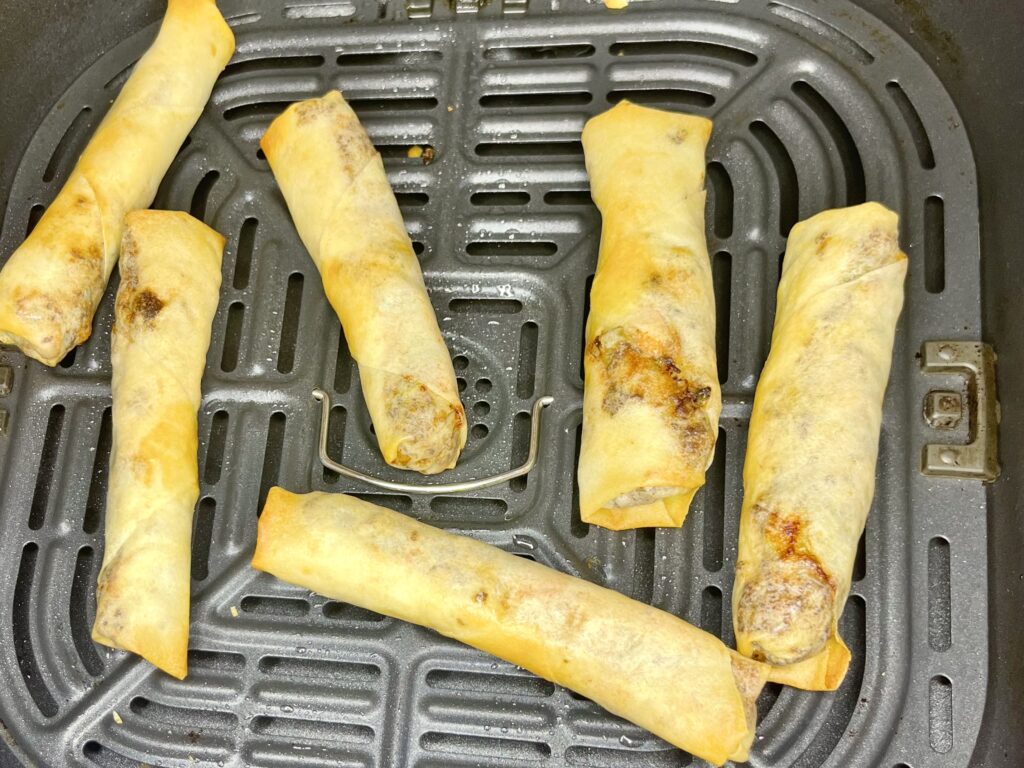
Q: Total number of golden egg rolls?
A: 6